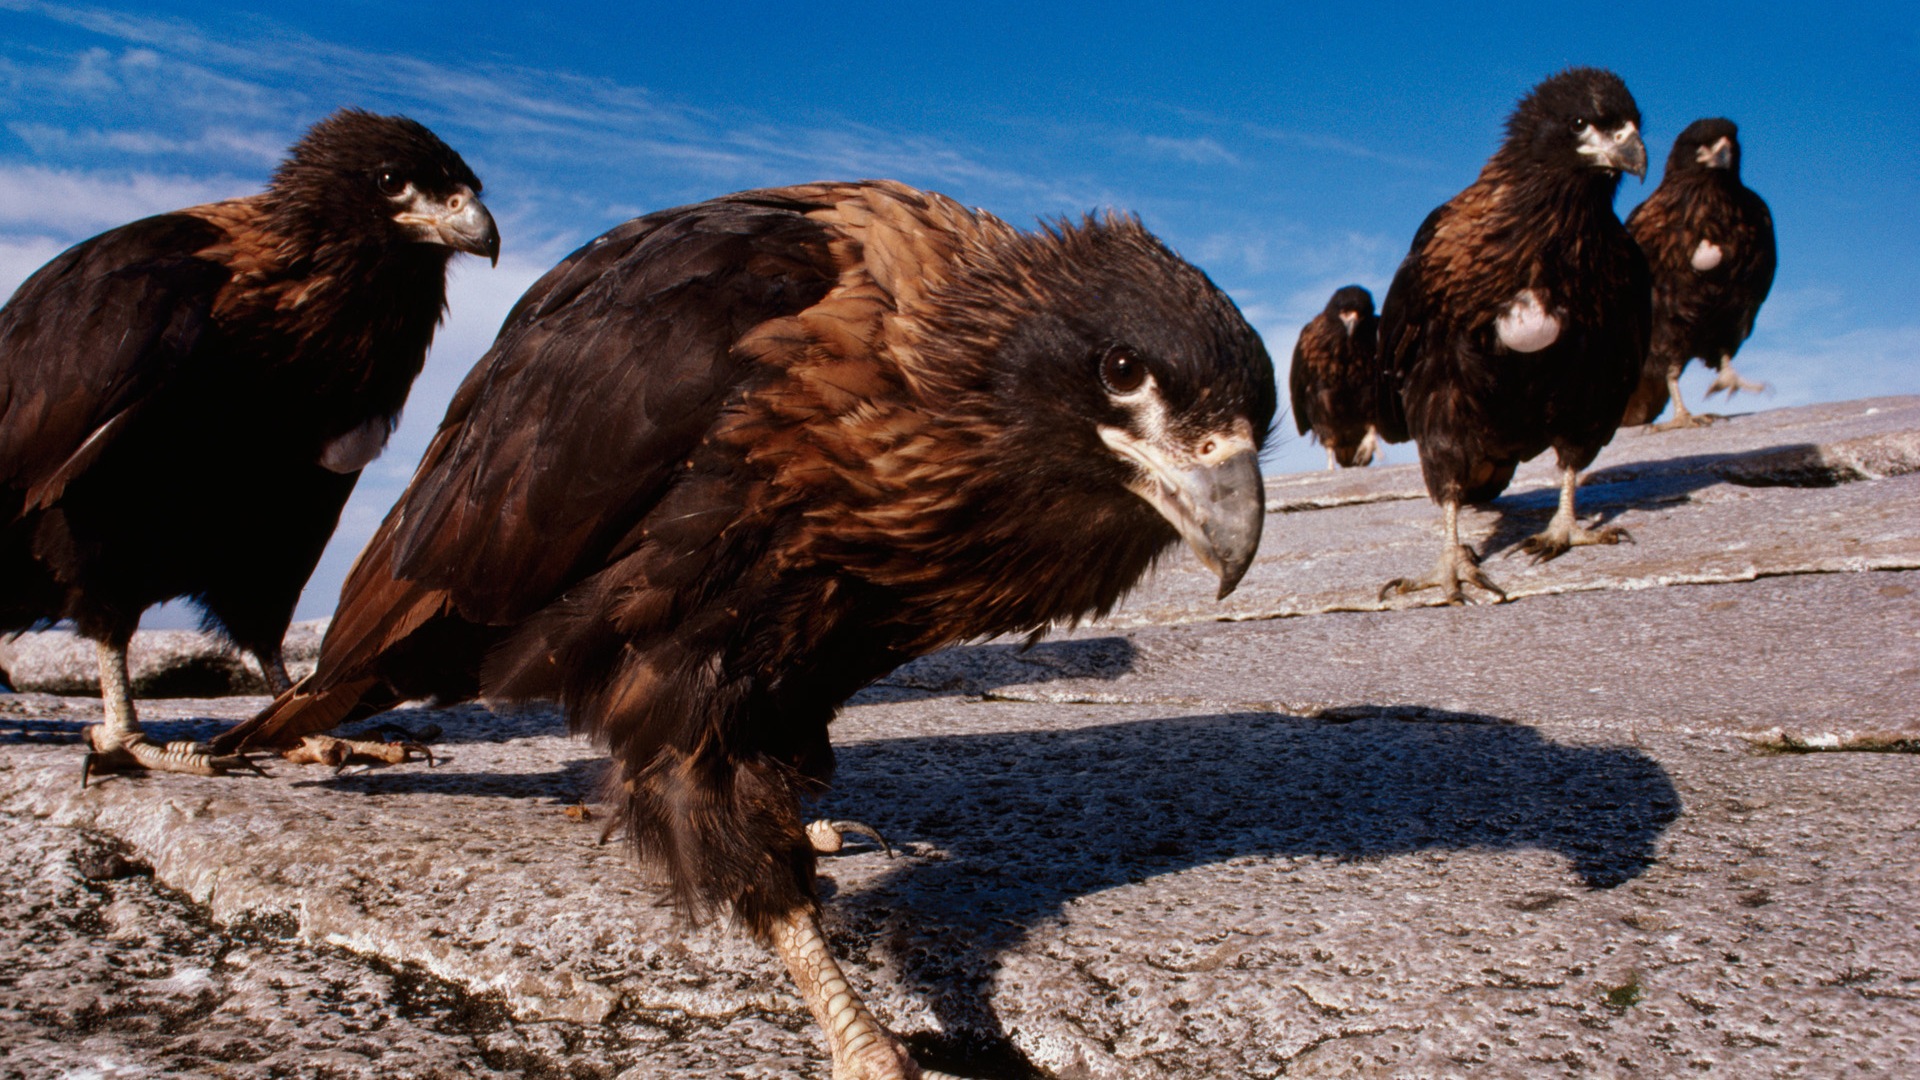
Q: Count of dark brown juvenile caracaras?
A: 5